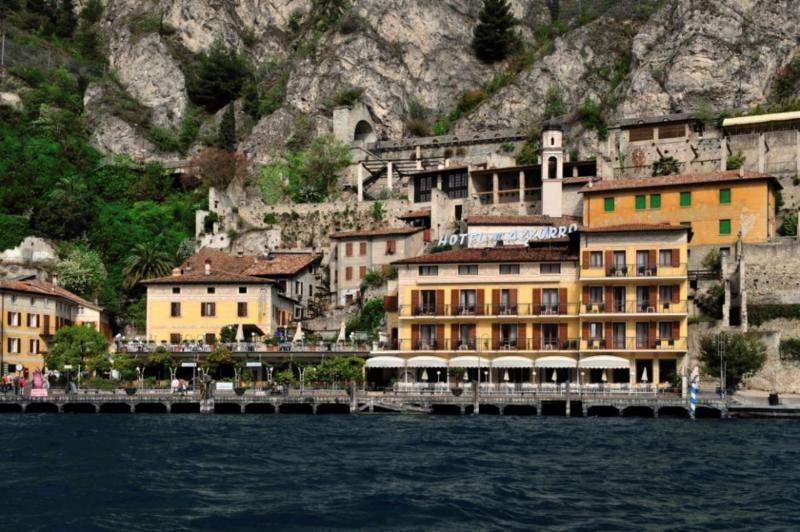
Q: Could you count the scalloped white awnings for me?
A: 6